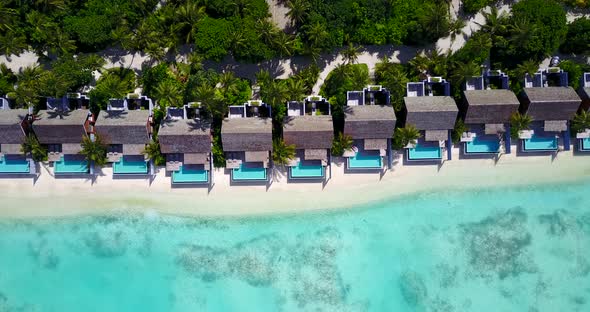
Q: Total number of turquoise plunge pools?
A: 11